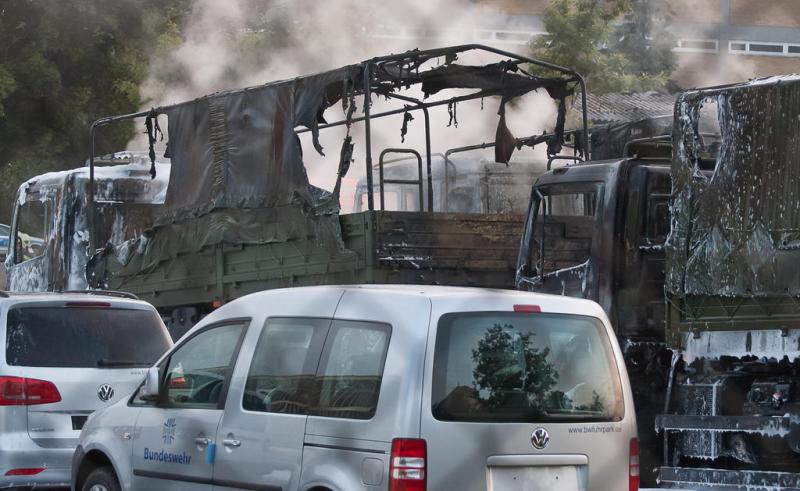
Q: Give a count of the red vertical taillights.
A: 2